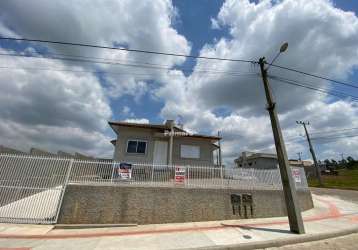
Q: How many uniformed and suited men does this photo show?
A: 0